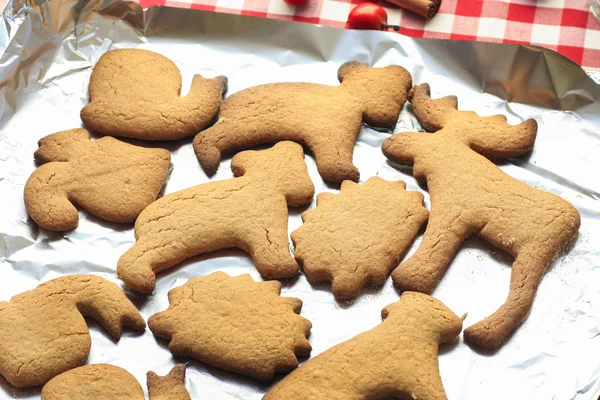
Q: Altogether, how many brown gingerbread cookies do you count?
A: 10